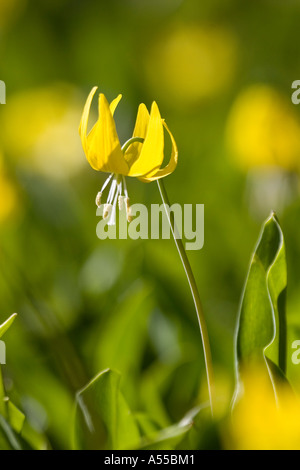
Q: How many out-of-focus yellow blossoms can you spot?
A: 5